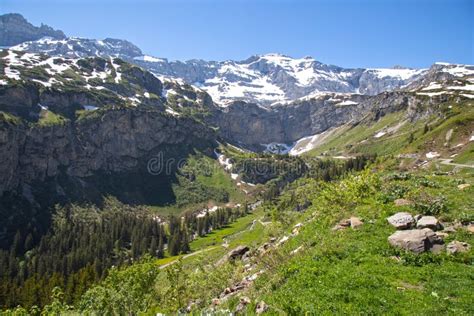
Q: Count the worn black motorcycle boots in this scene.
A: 0